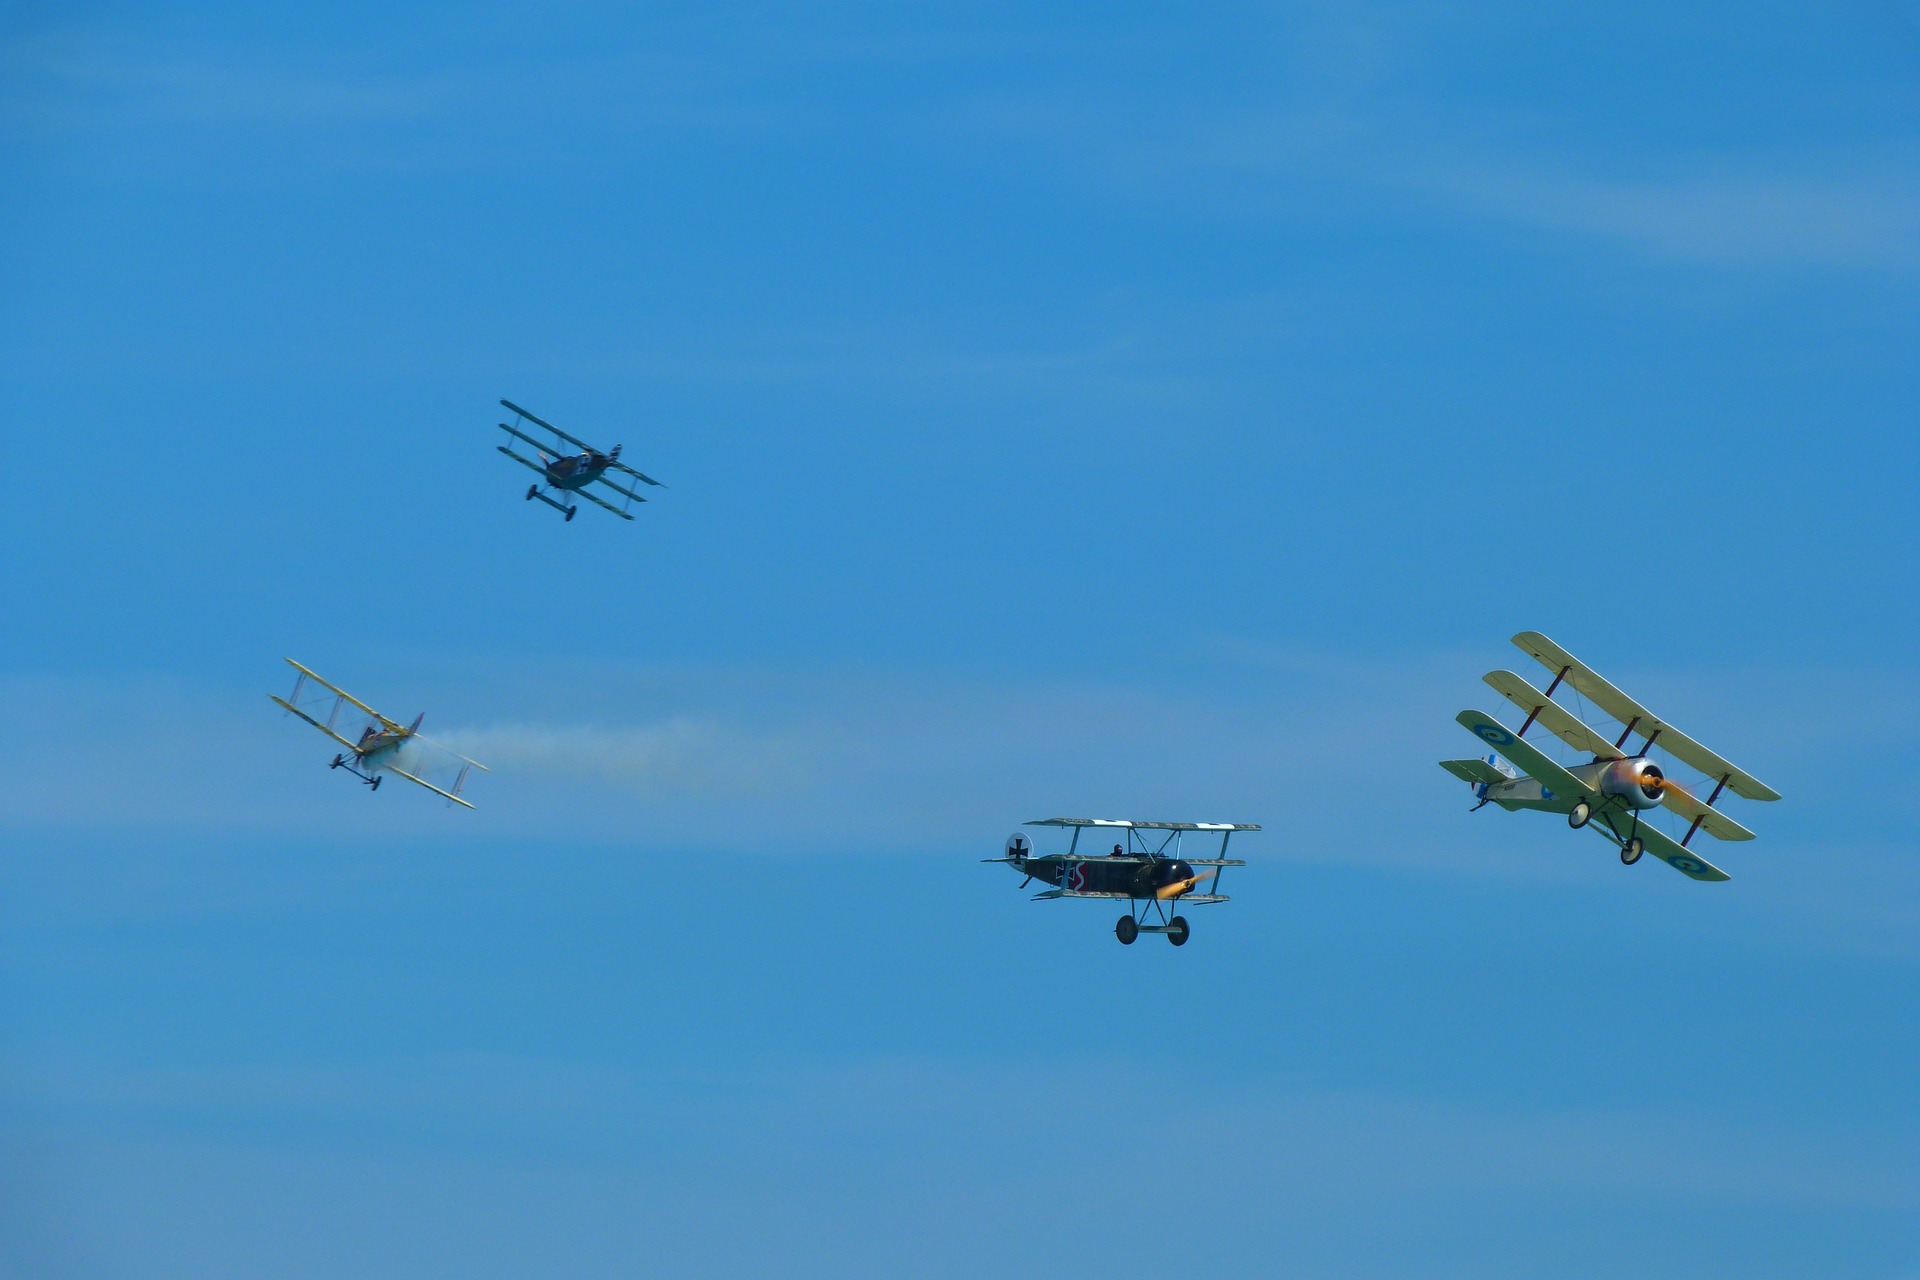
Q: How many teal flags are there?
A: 0